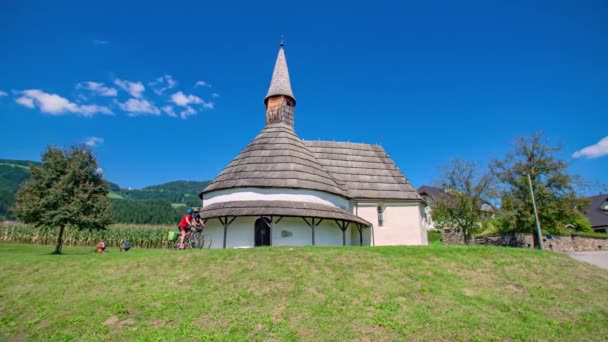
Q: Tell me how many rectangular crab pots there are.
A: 0